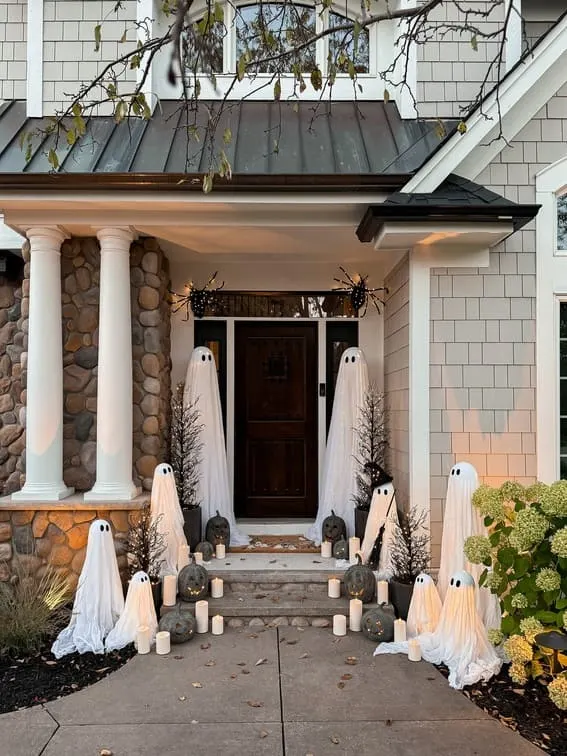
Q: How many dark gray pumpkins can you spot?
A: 8